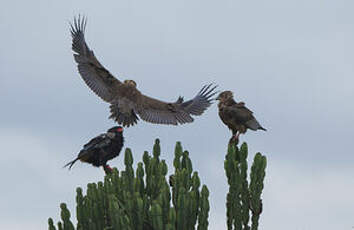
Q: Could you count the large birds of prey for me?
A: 3